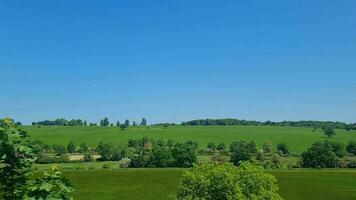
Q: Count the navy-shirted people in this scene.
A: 0